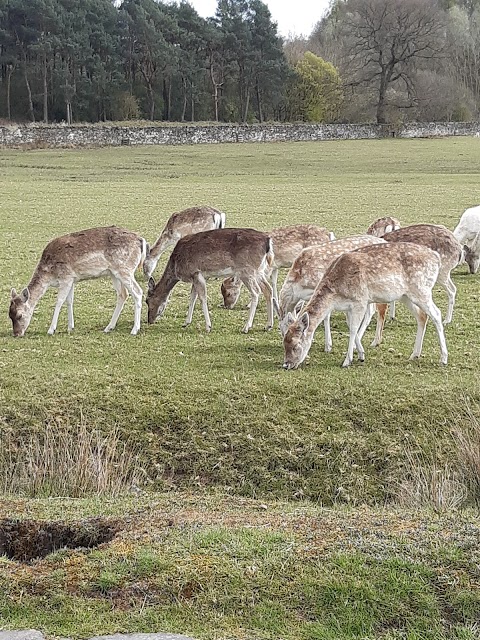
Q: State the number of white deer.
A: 1